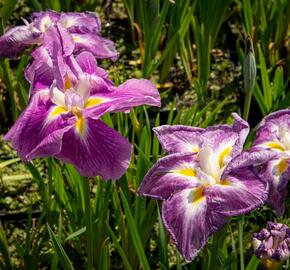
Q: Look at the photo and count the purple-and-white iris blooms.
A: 4